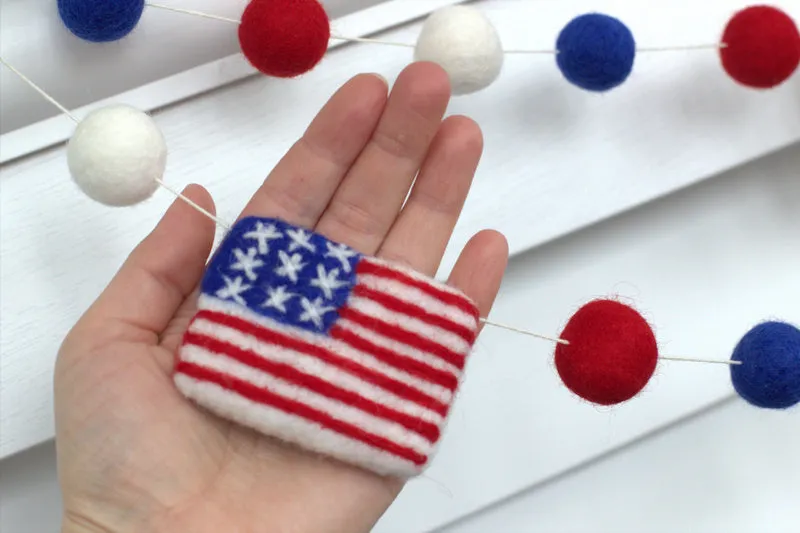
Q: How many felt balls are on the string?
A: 8